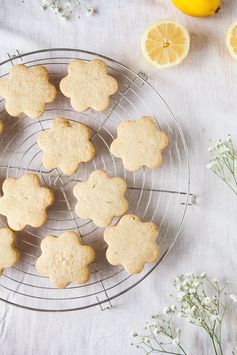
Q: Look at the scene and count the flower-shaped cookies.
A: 10